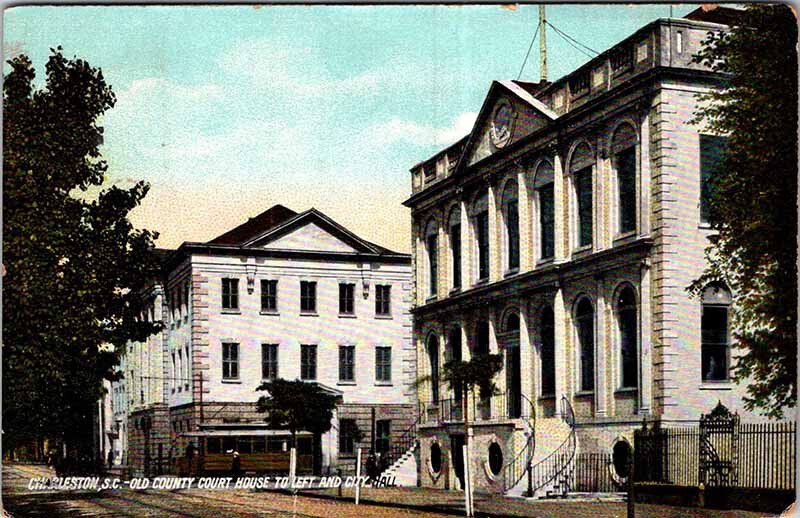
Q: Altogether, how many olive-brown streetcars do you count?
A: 1